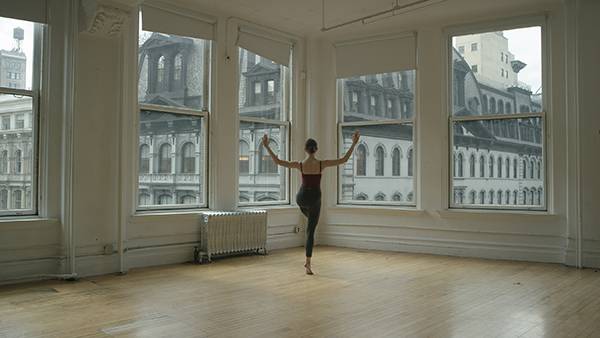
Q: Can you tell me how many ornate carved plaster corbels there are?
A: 1